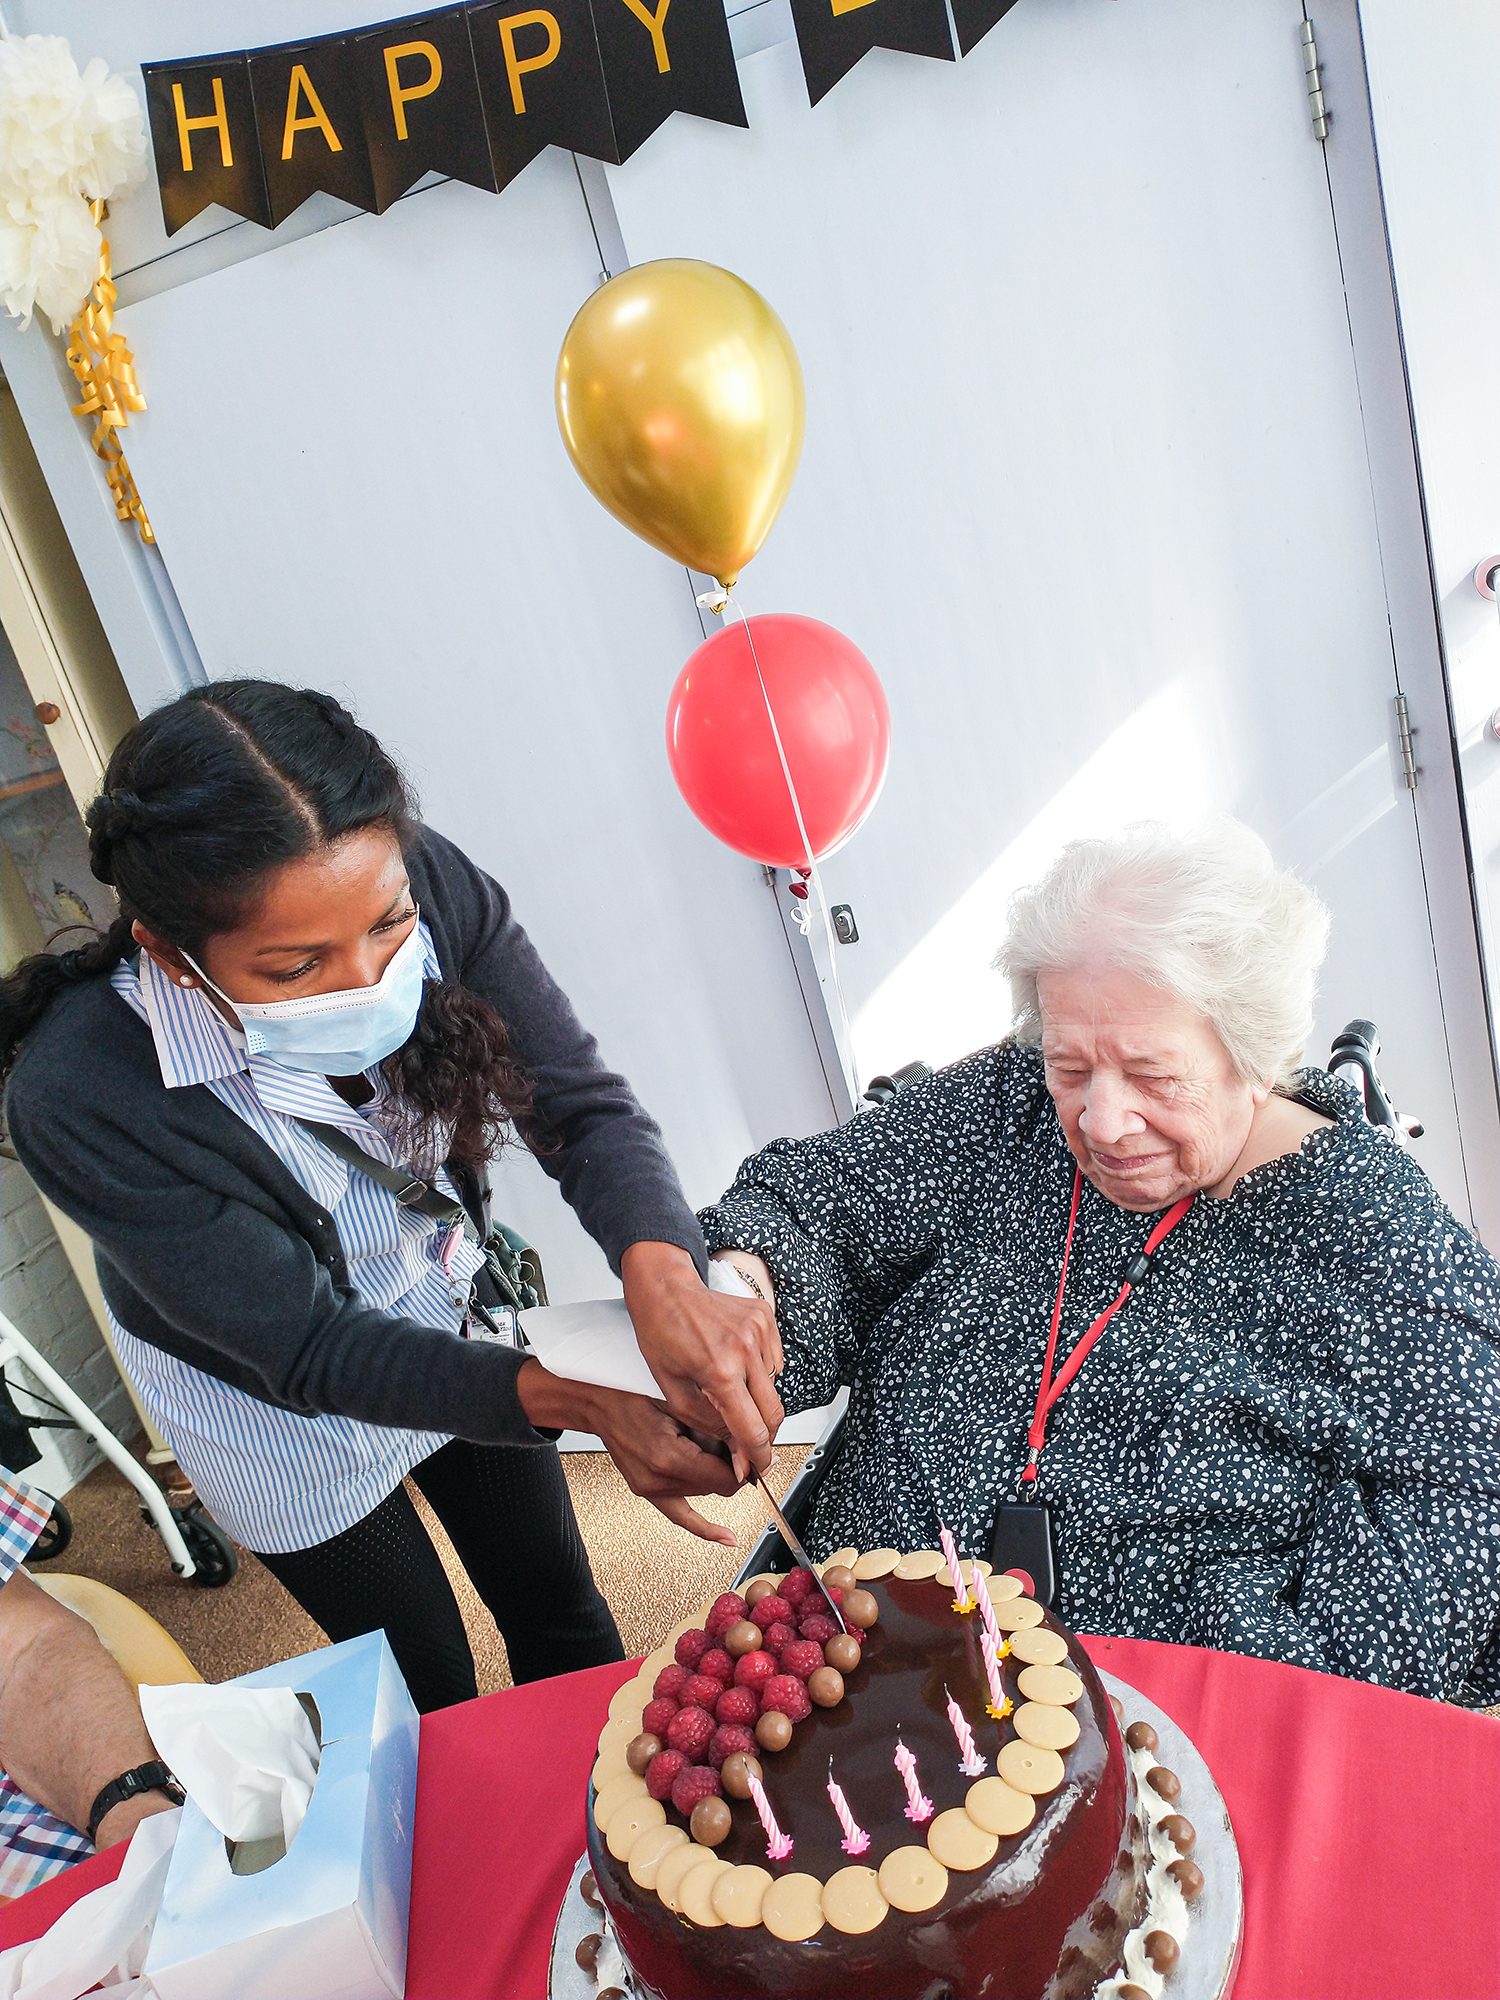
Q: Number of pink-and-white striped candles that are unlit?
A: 7